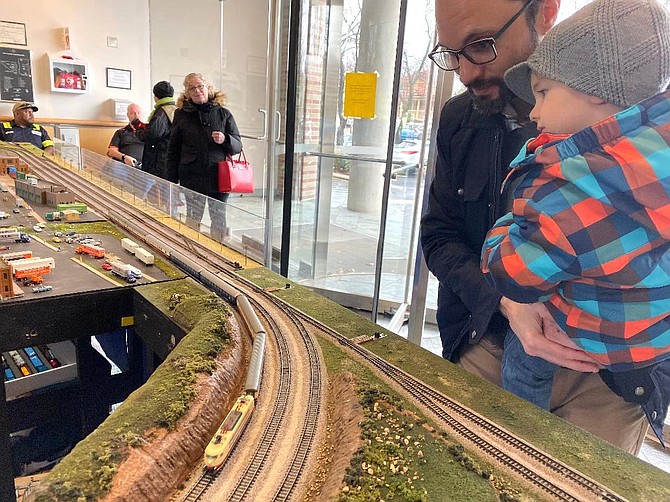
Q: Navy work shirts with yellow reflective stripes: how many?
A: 1